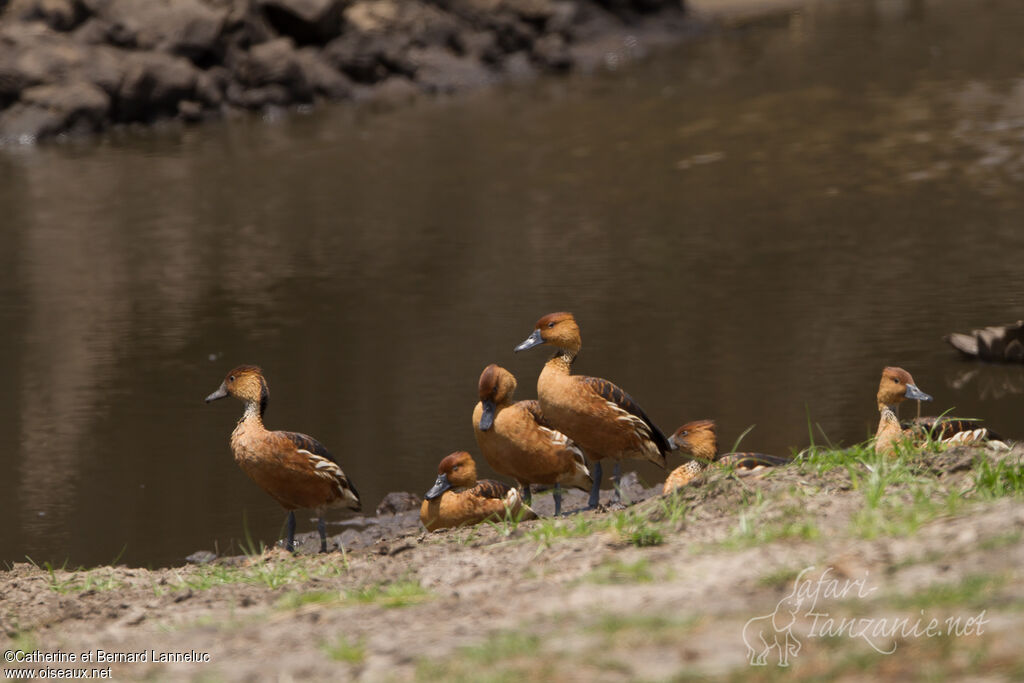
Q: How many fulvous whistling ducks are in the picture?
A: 6